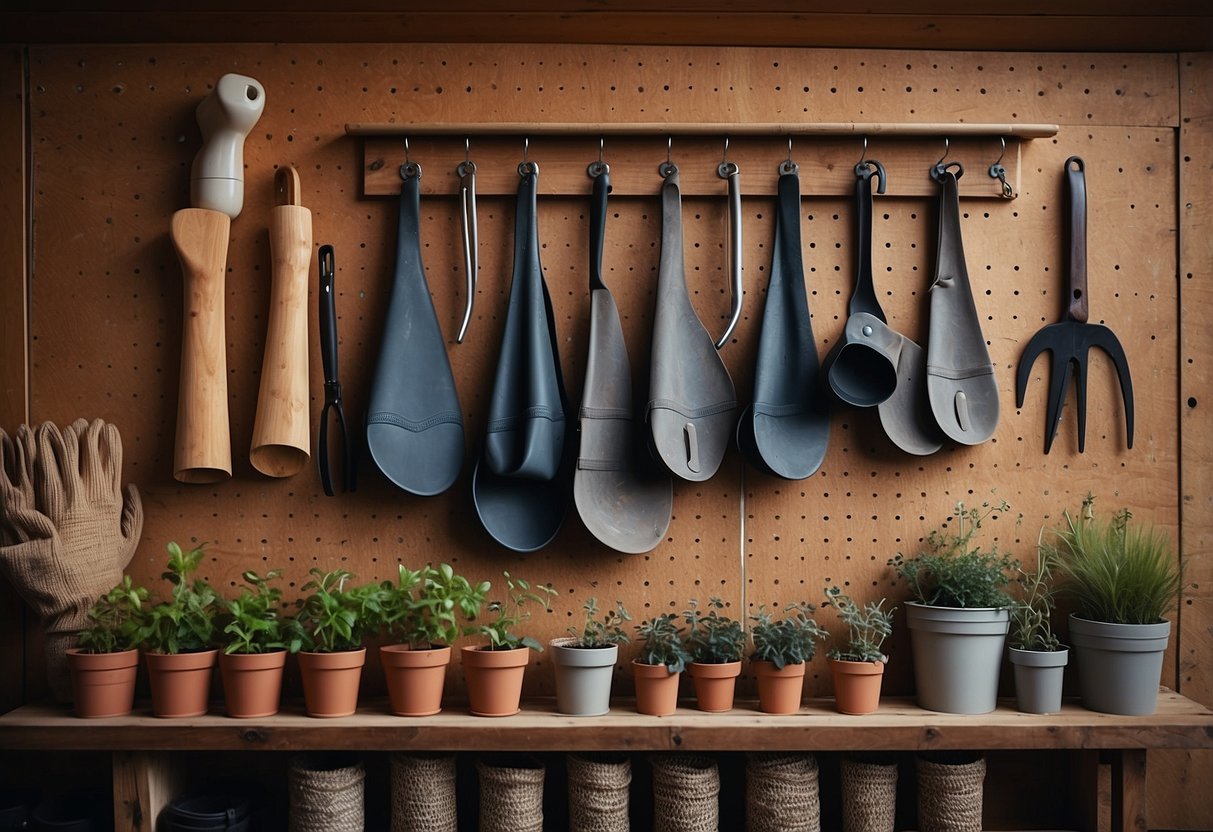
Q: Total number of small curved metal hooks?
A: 10